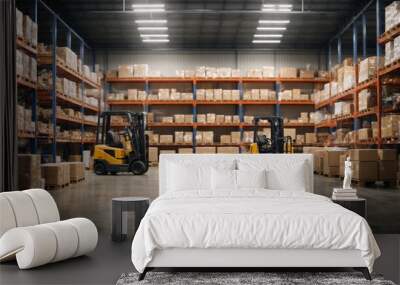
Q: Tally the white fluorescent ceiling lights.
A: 12